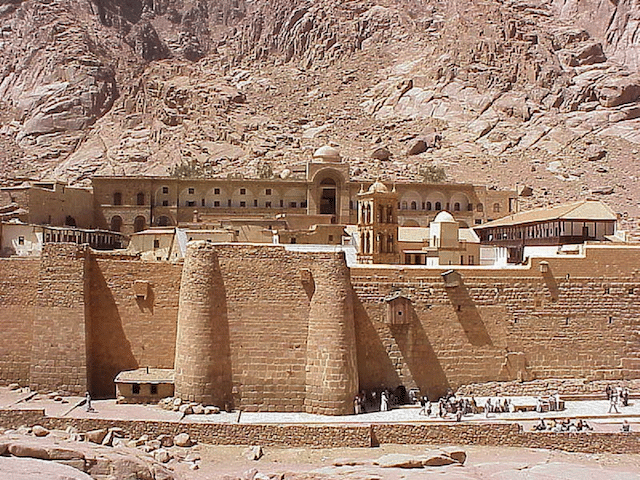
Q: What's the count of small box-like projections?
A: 5